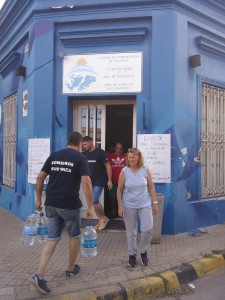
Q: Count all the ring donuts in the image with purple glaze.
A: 0